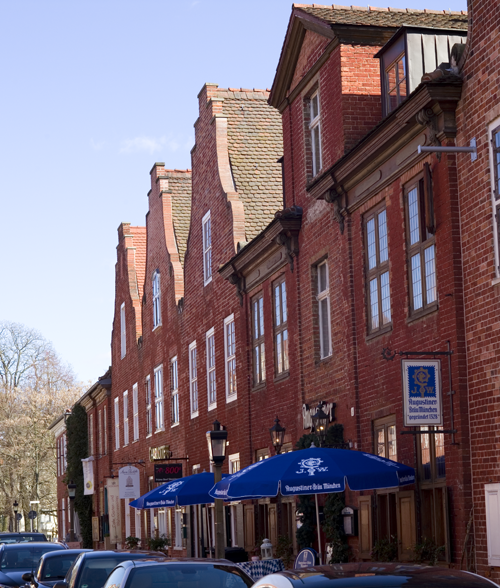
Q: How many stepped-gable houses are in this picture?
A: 3